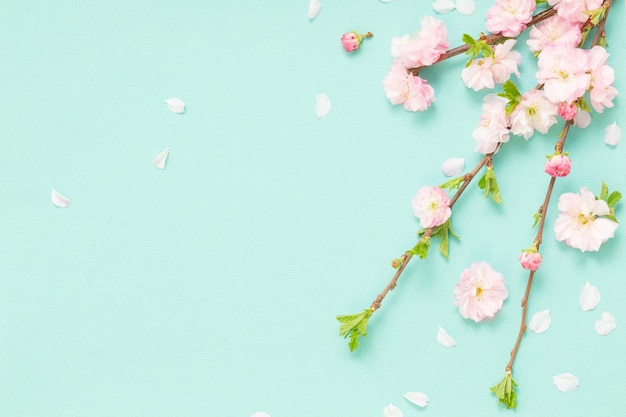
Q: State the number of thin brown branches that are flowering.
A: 3